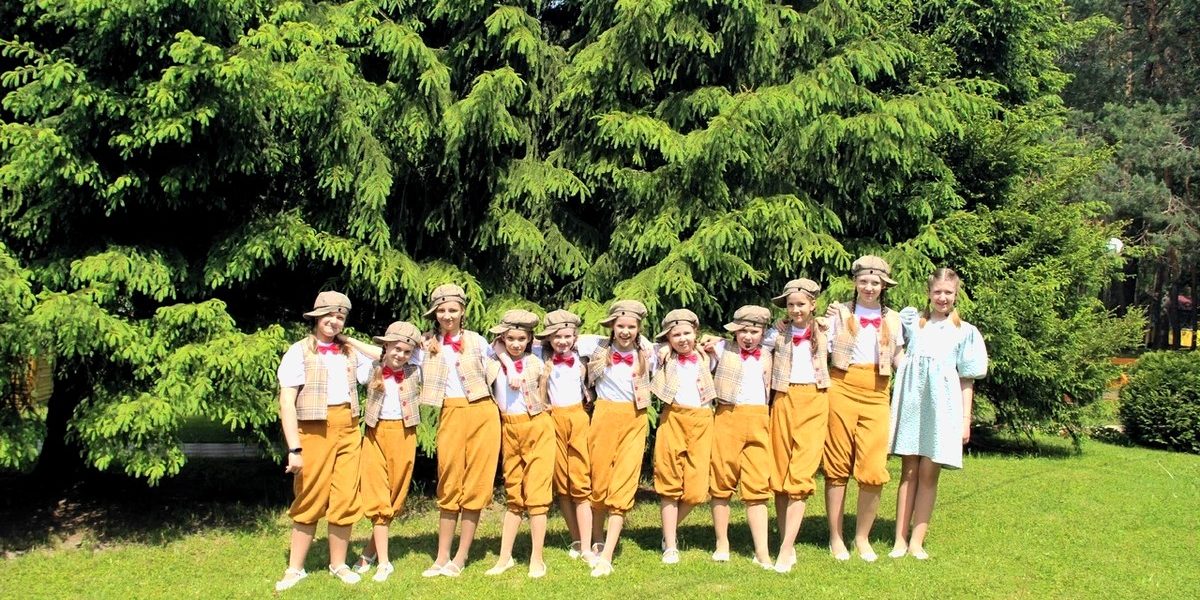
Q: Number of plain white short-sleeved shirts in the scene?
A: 10